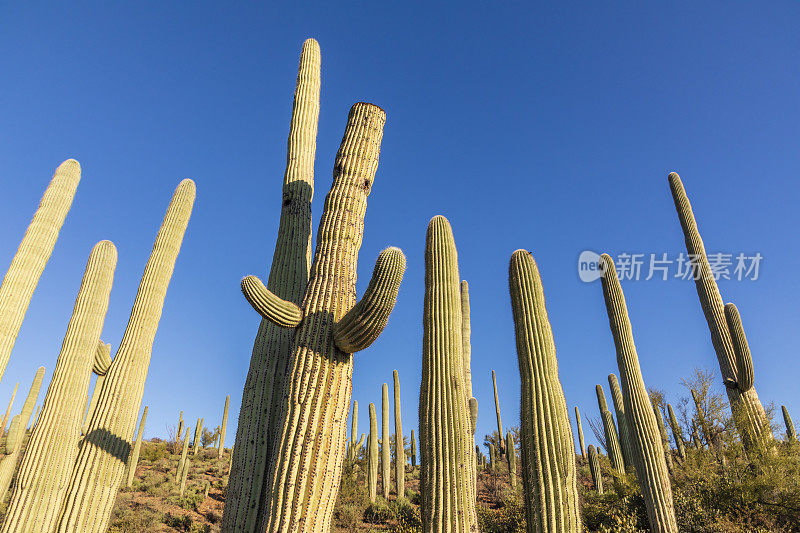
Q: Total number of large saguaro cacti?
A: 9